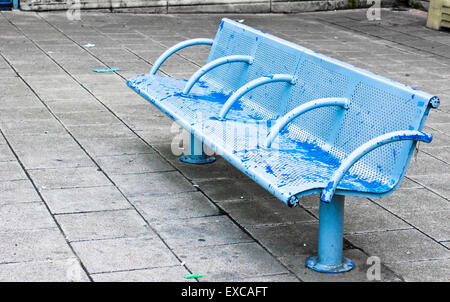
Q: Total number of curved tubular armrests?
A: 5